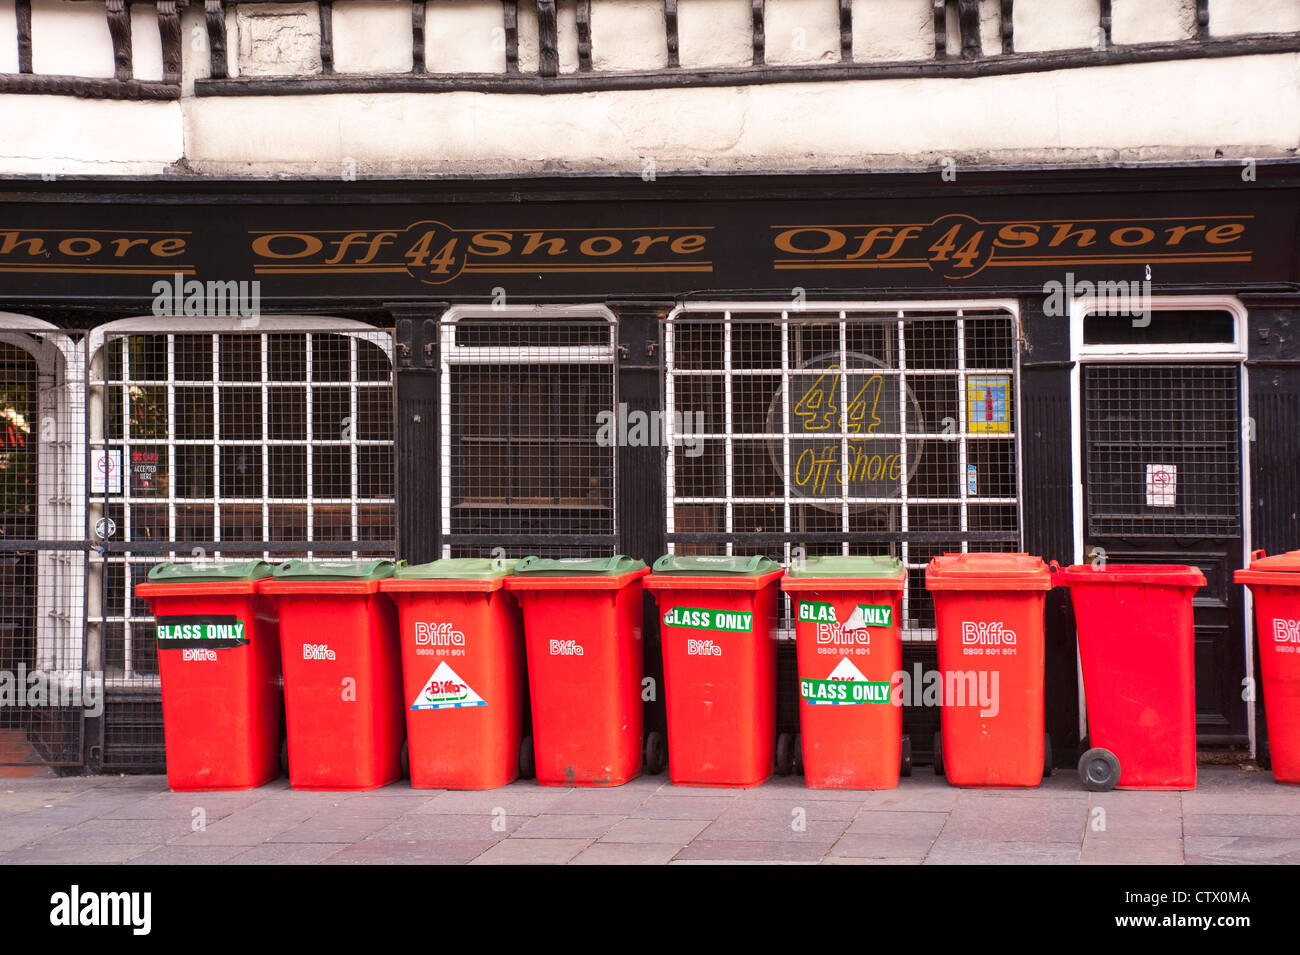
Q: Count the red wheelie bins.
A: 9